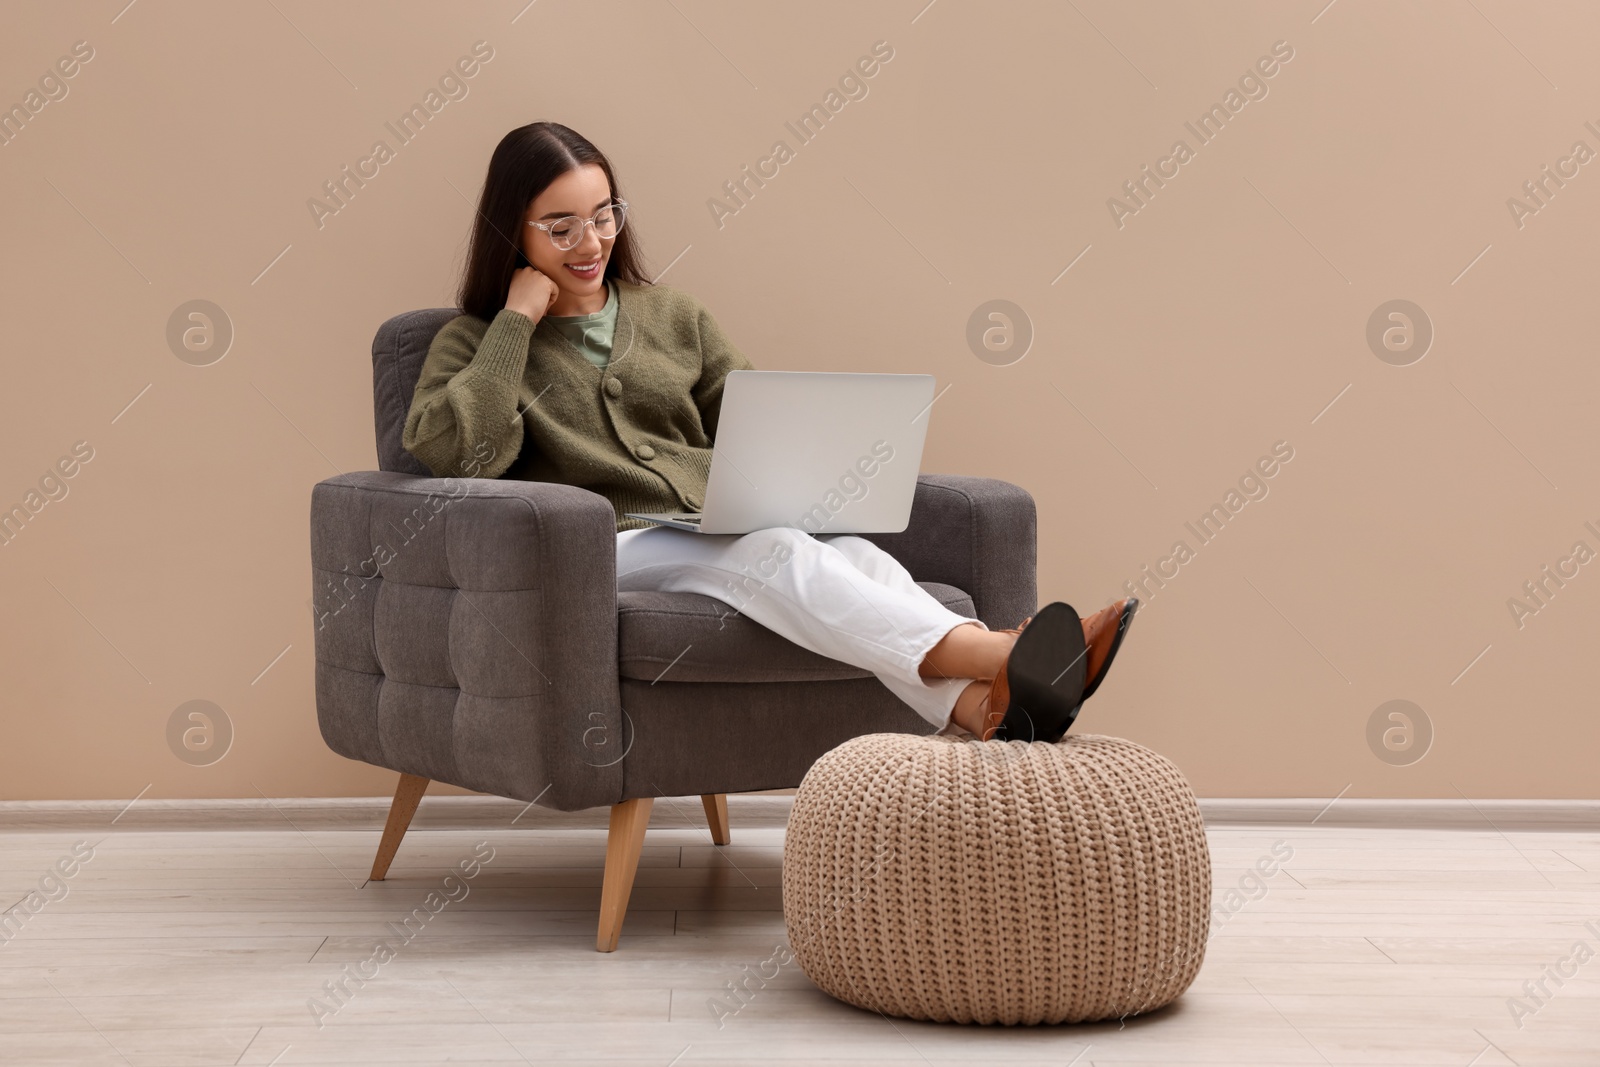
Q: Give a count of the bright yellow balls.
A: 0